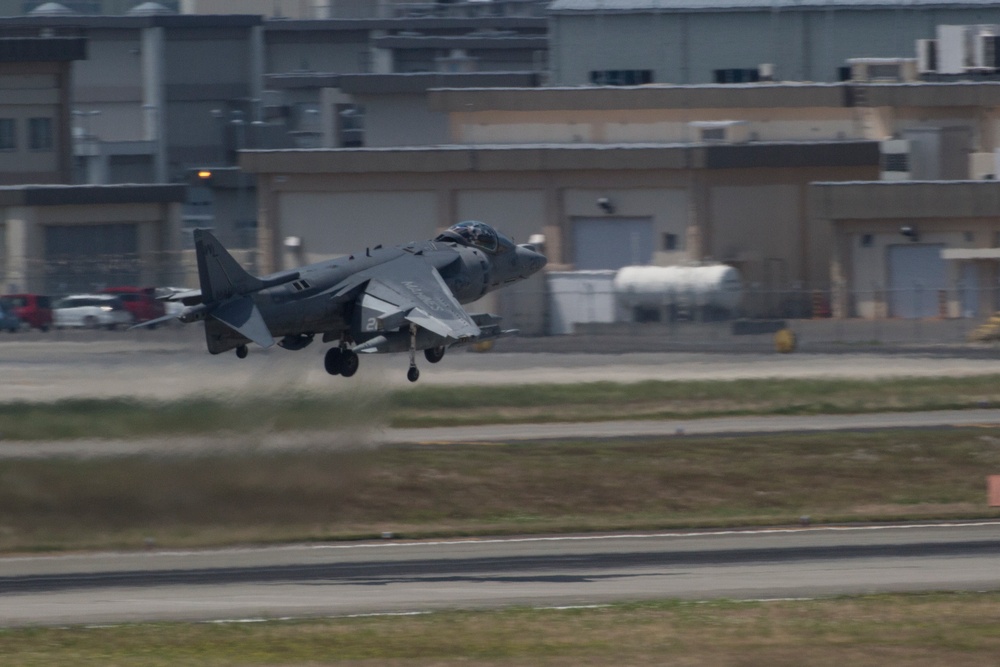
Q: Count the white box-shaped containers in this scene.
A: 1